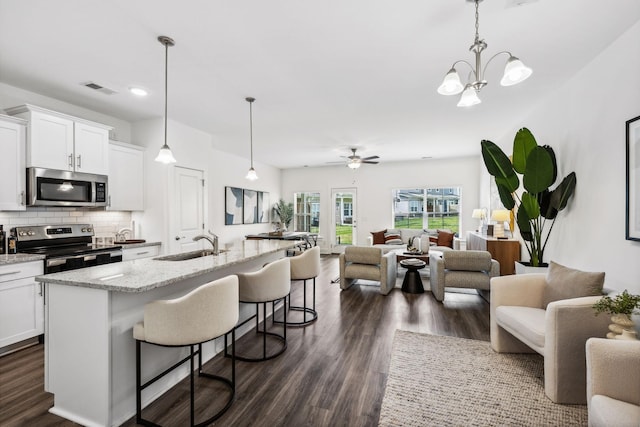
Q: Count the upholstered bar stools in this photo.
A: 3